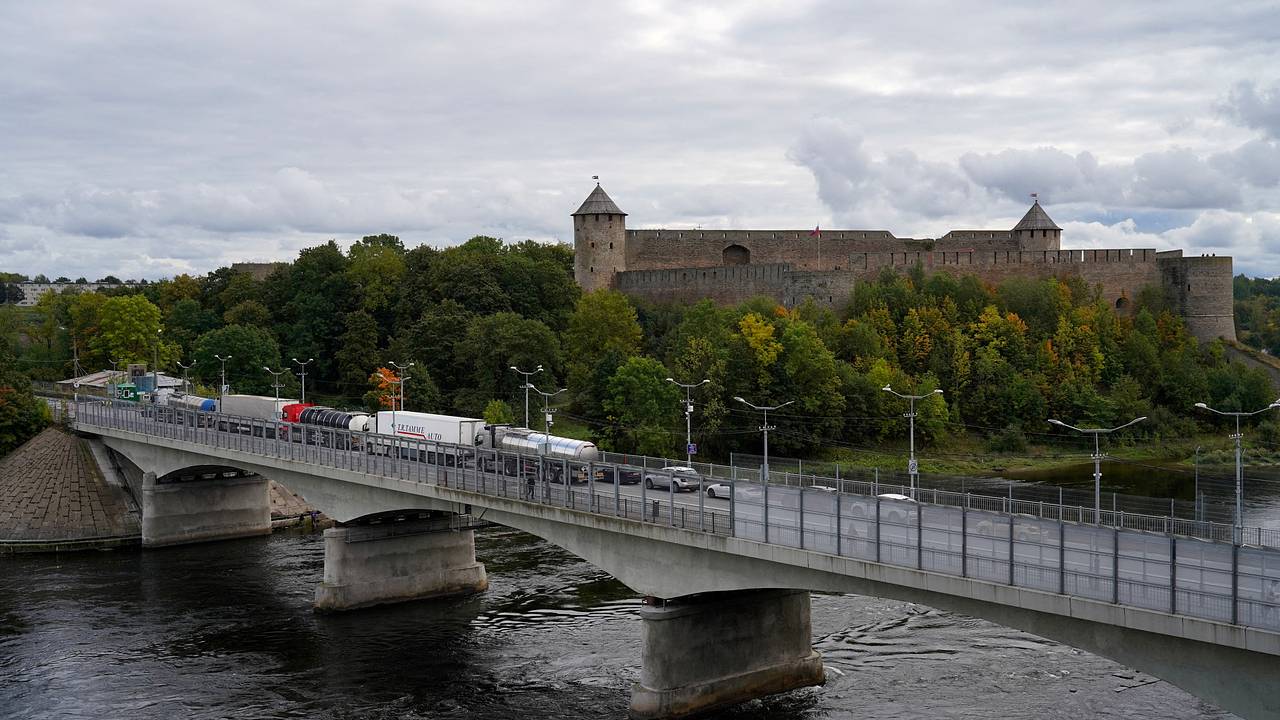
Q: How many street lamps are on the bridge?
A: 14